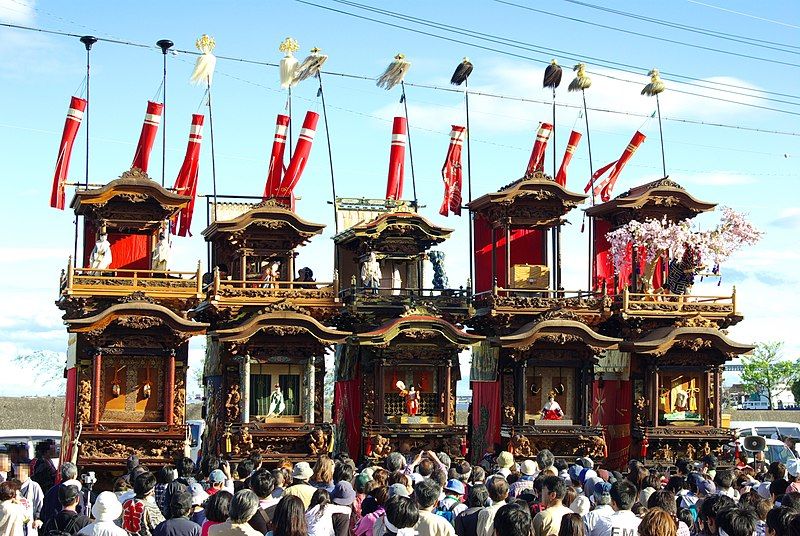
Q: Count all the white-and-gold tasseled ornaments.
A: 2